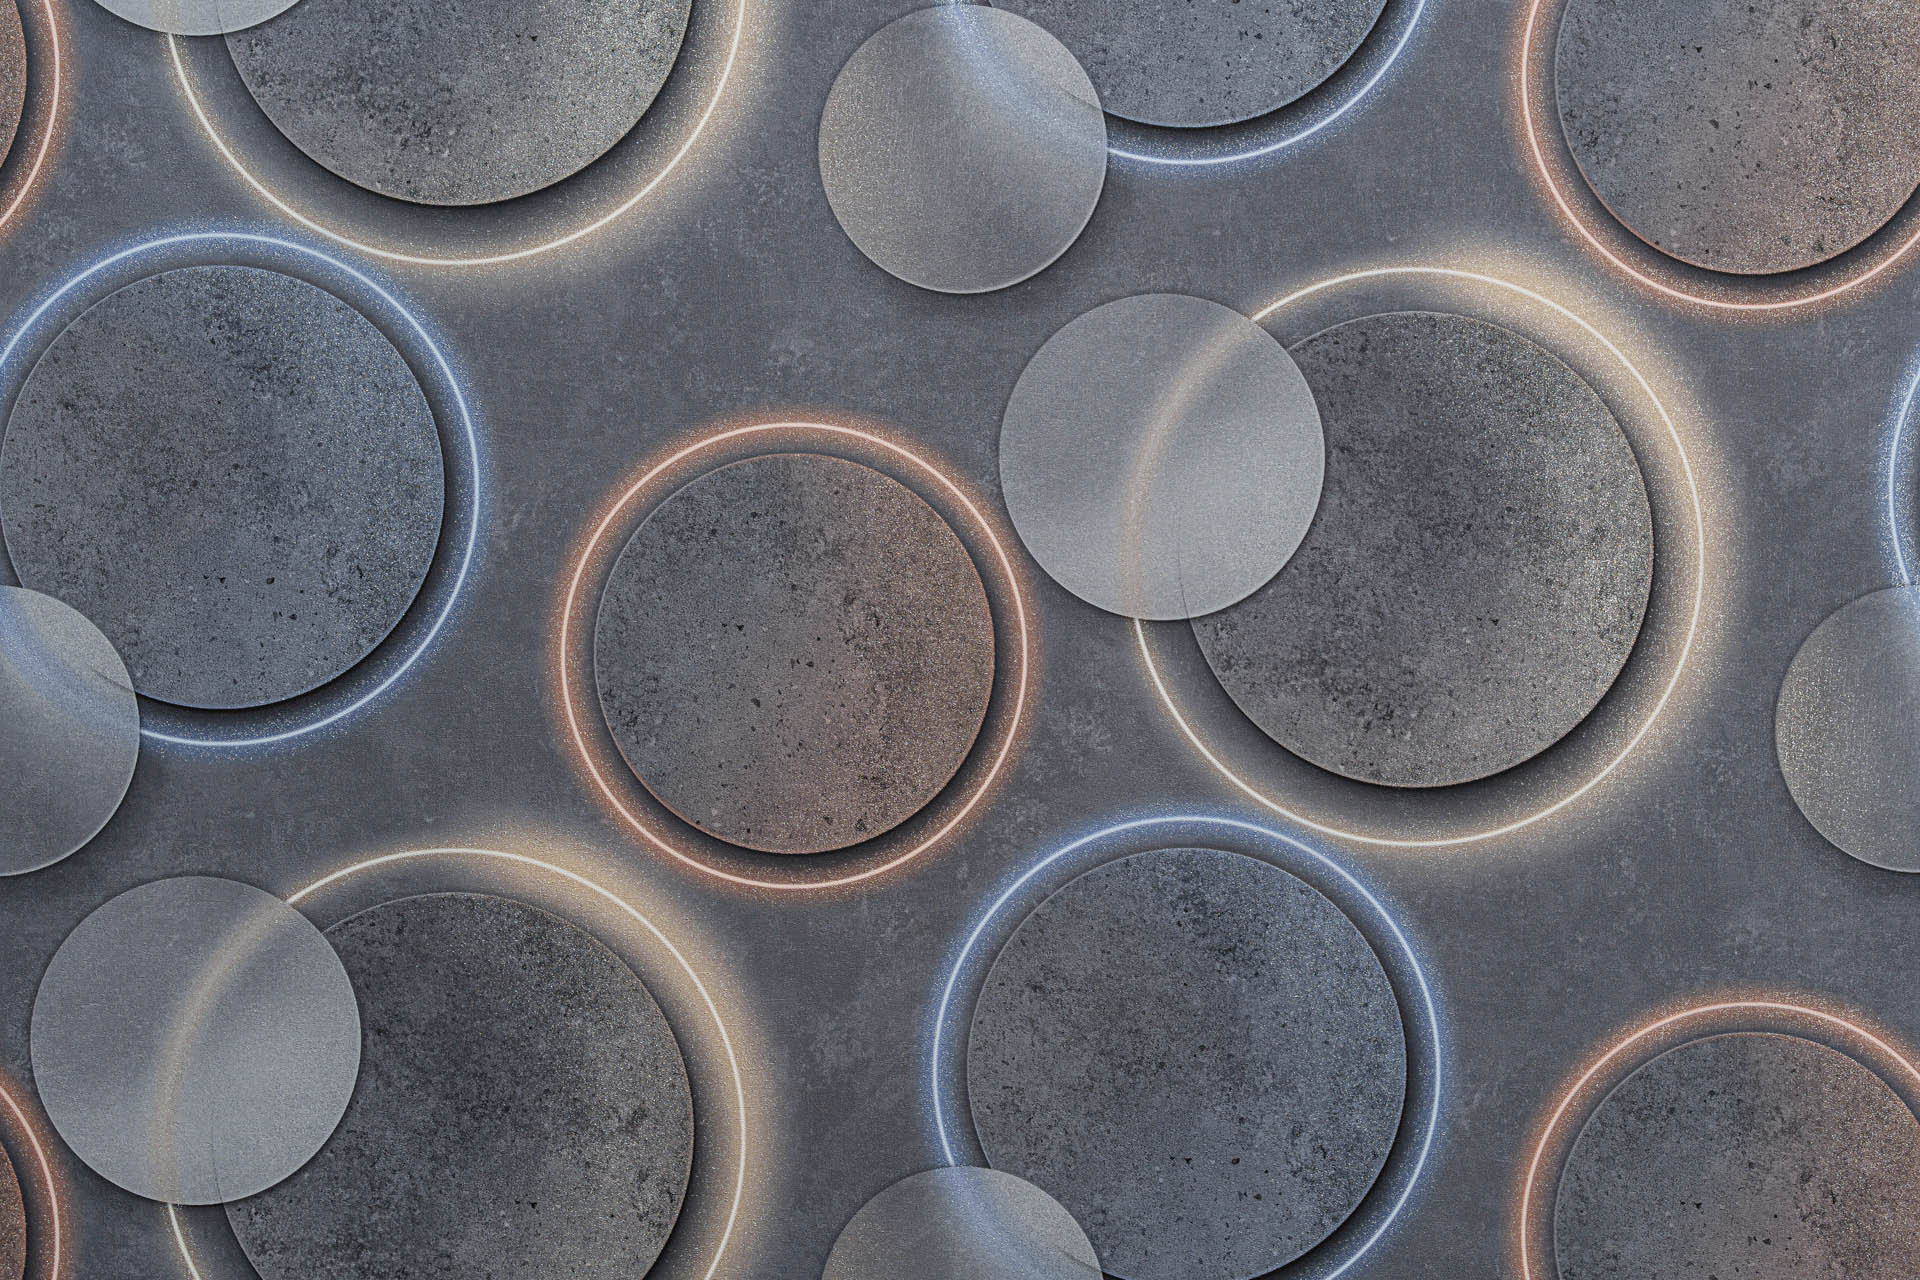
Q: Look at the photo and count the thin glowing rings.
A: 12